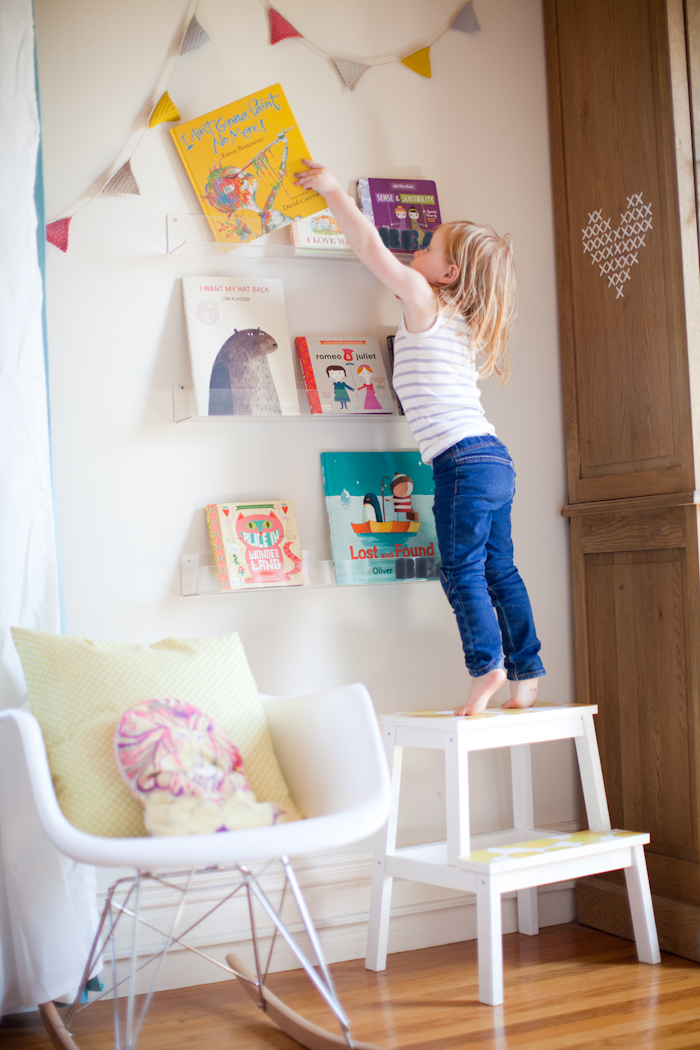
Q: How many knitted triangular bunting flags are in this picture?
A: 8